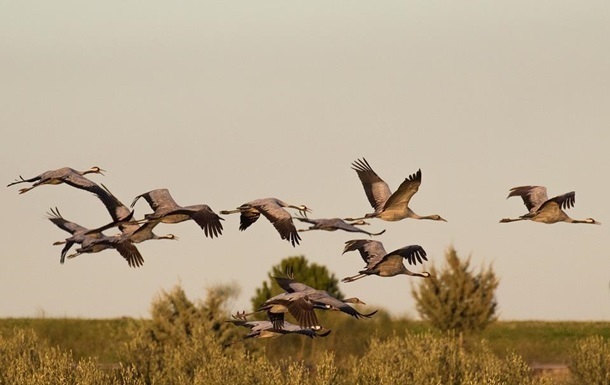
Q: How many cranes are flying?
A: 13